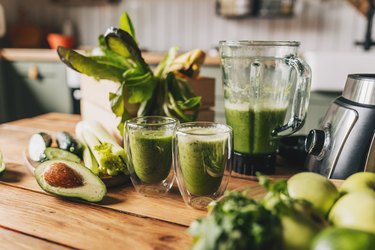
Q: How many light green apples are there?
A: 4